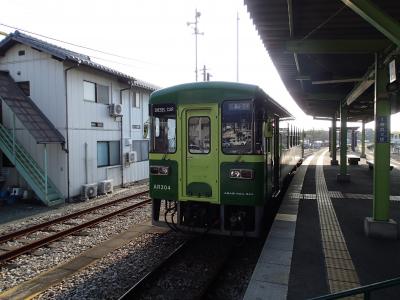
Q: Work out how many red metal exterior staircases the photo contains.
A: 0